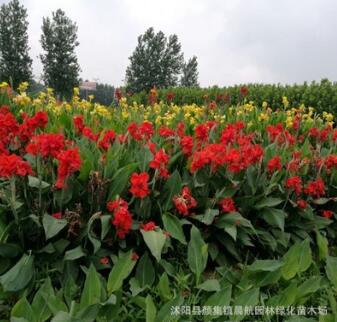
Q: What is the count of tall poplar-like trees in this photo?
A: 4